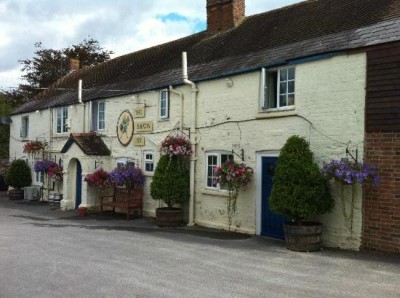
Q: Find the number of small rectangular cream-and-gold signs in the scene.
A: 3